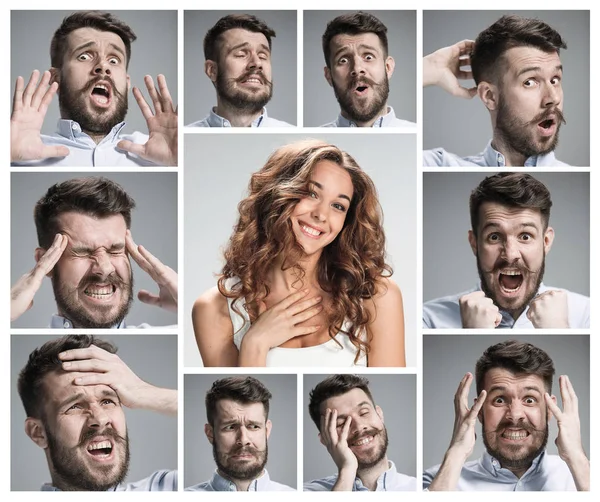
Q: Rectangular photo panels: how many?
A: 11